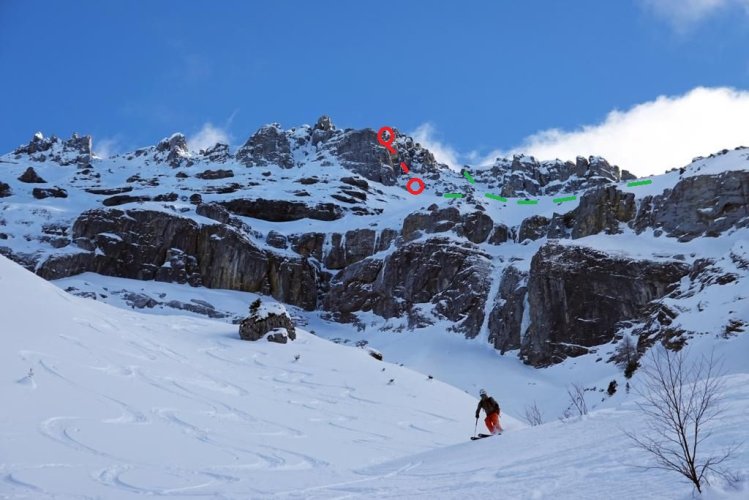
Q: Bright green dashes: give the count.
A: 6